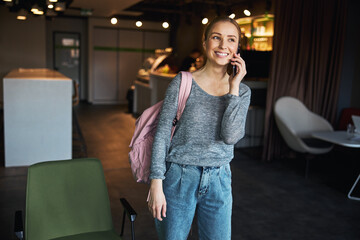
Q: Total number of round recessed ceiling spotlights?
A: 6